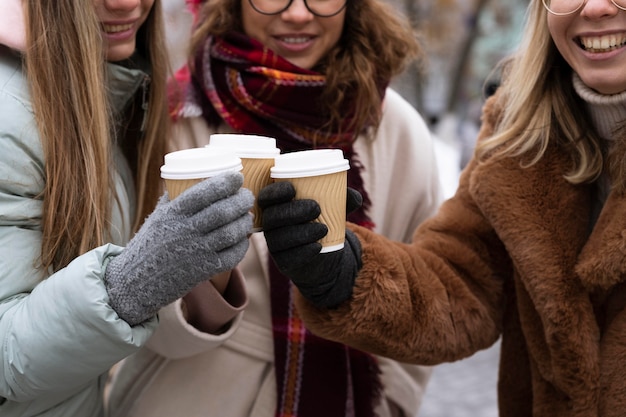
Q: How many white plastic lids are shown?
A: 3